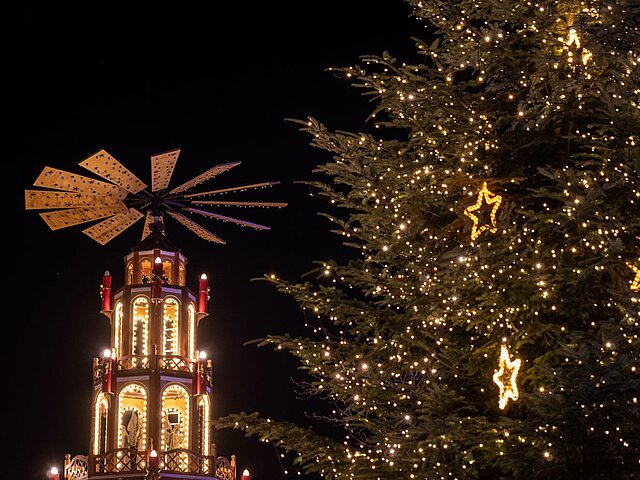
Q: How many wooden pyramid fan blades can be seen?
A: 12